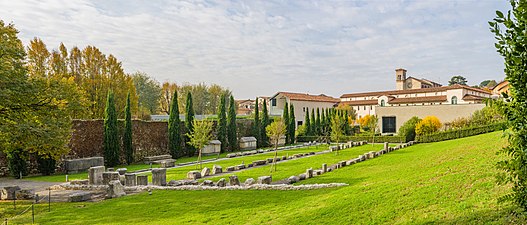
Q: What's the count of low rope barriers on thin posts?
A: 1